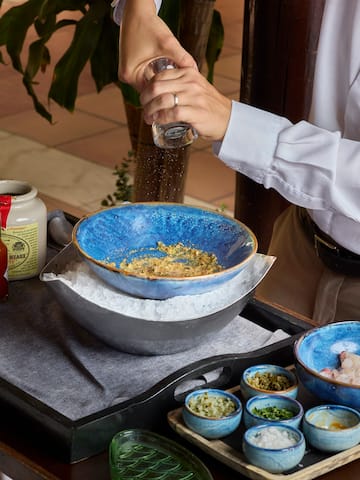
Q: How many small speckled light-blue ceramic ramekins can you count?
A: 5